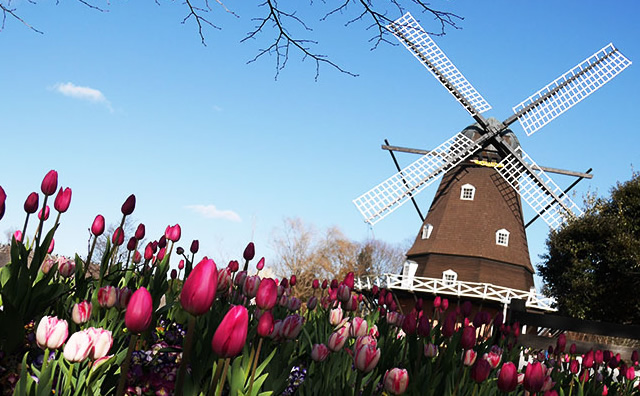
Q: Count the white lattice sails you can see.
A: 4